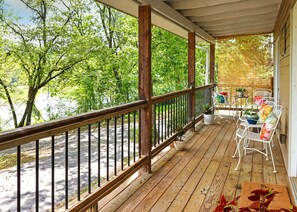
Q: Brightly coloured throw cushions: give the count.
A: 4